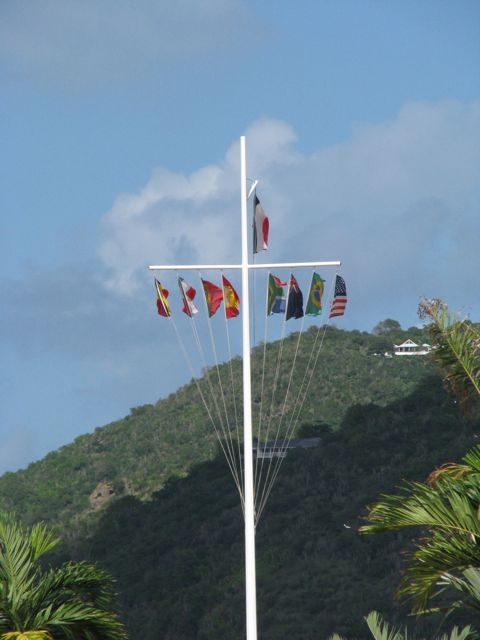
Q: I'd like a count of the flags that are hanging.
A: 9